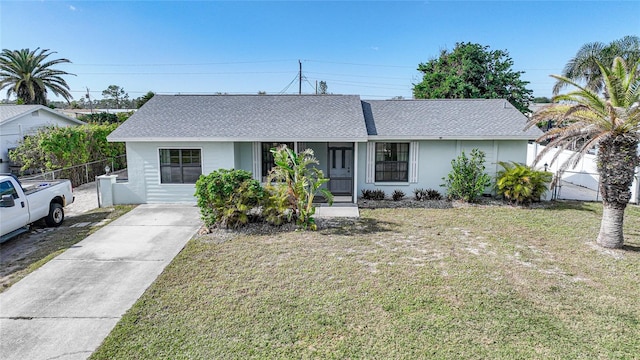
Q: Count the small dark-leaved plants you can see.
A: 5